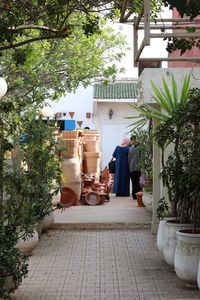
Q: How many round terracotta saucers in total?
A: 2